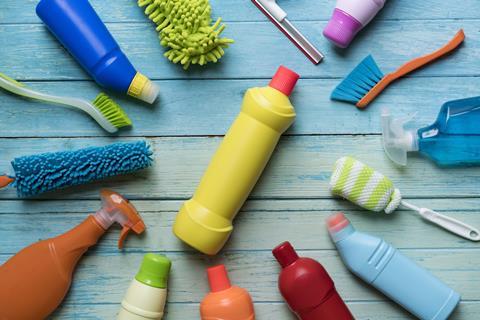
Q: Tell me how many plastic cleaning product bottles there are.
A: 9